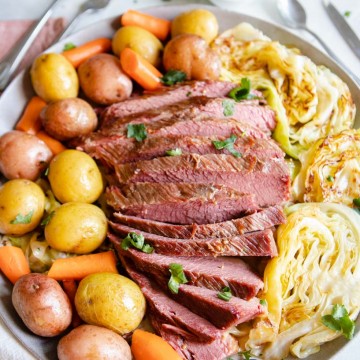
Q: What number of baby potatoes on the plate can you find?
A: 13